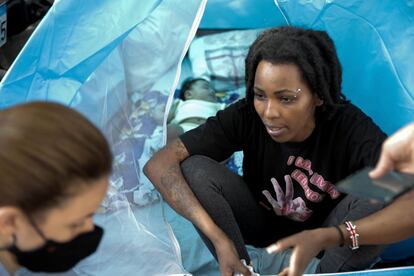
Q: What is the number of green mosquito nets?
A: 0